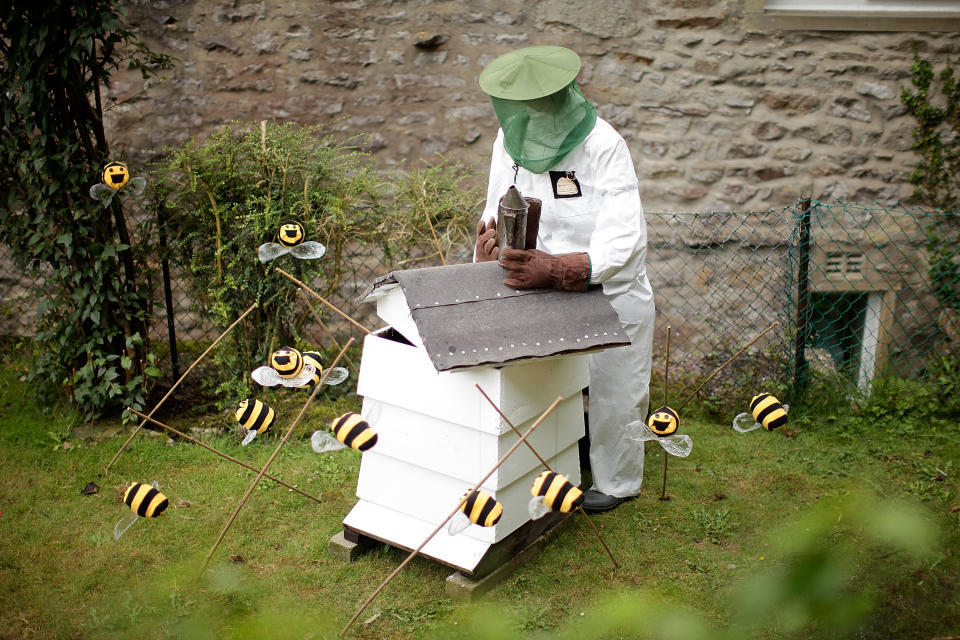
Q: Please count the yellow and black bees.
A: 11